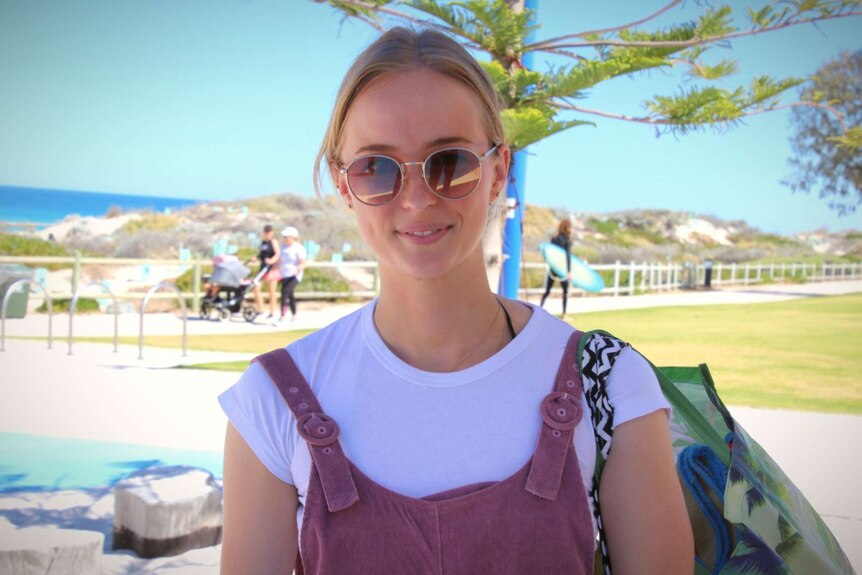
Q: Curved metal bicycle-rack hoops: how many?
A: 3